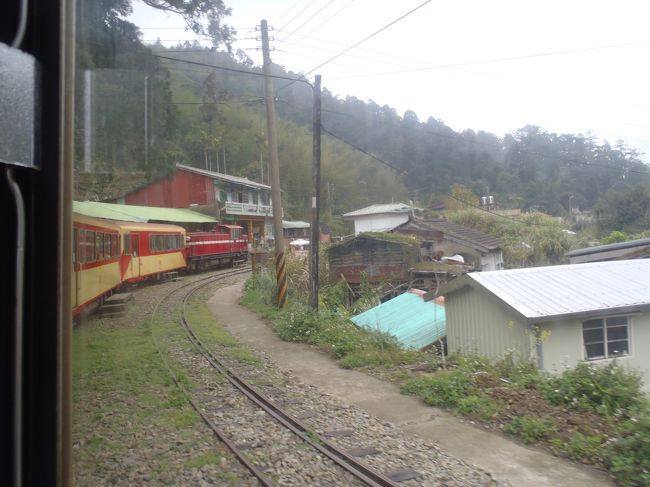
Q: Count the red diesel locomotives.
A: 1